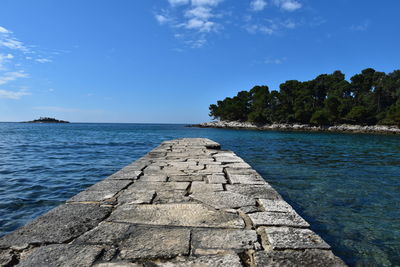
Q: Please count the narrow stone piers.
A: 1